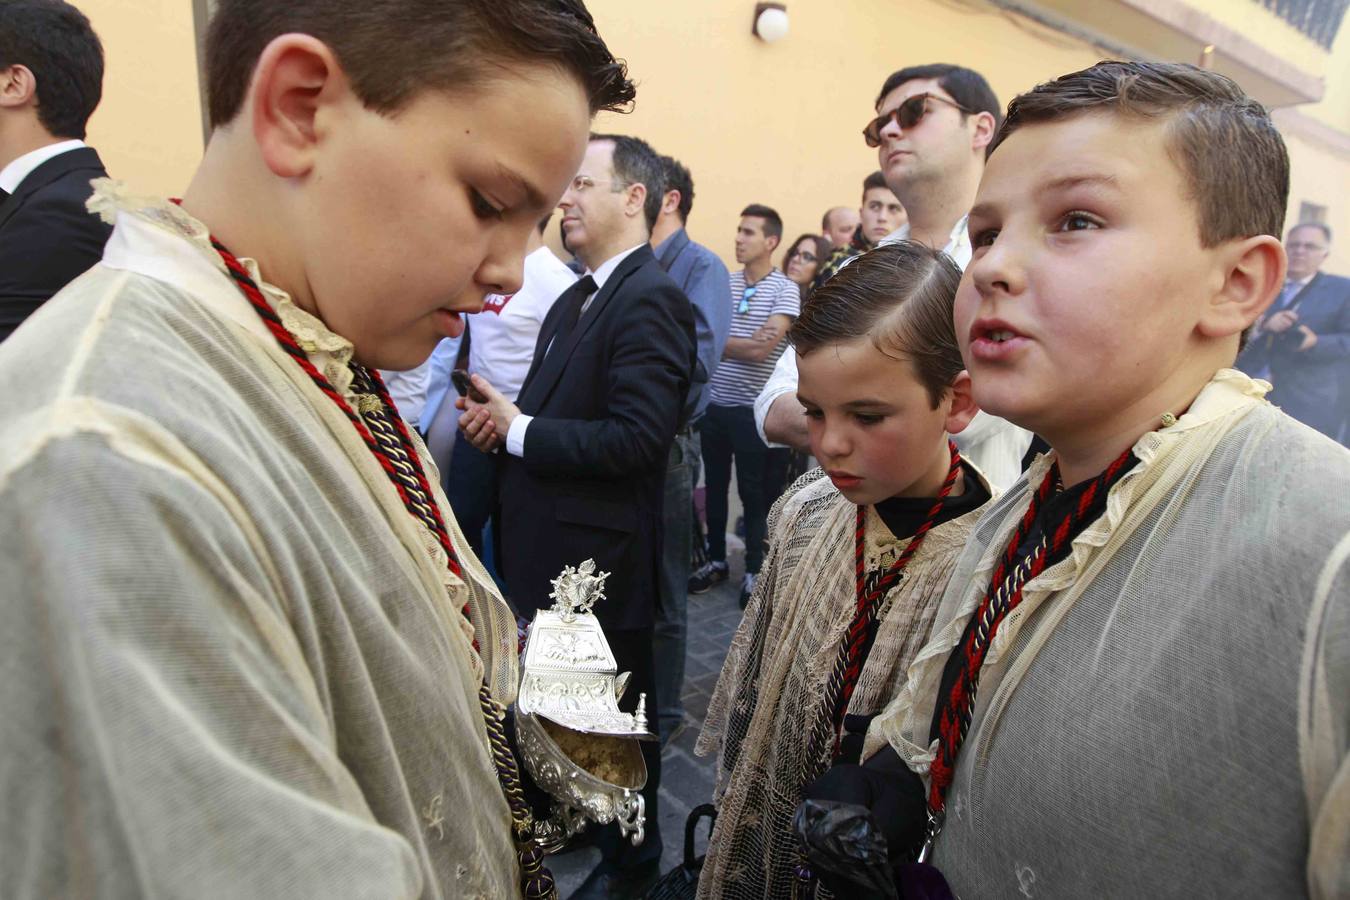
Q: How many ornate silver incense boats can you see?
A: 1